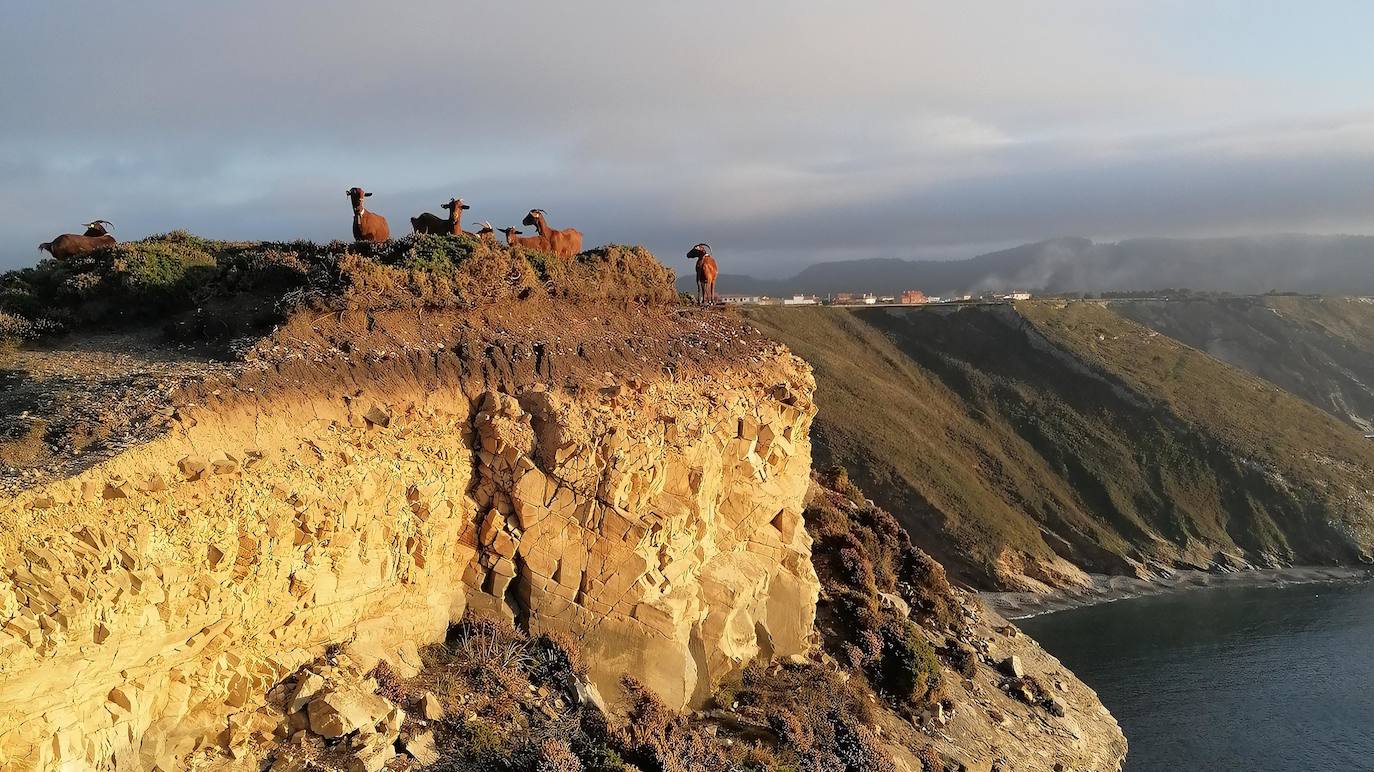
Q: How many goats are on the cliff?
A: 7